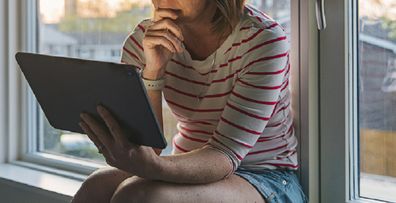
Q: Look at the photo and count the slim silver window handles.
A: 1